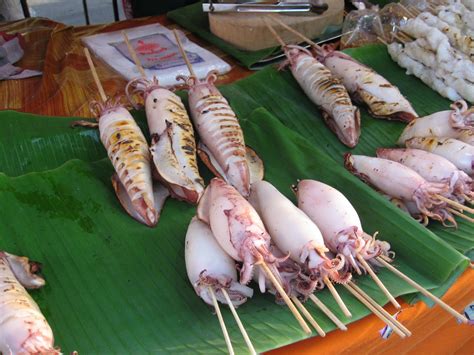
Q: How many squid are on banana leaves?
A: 14